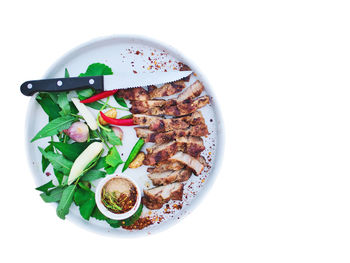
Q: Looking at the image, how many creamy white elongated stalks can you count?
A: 2